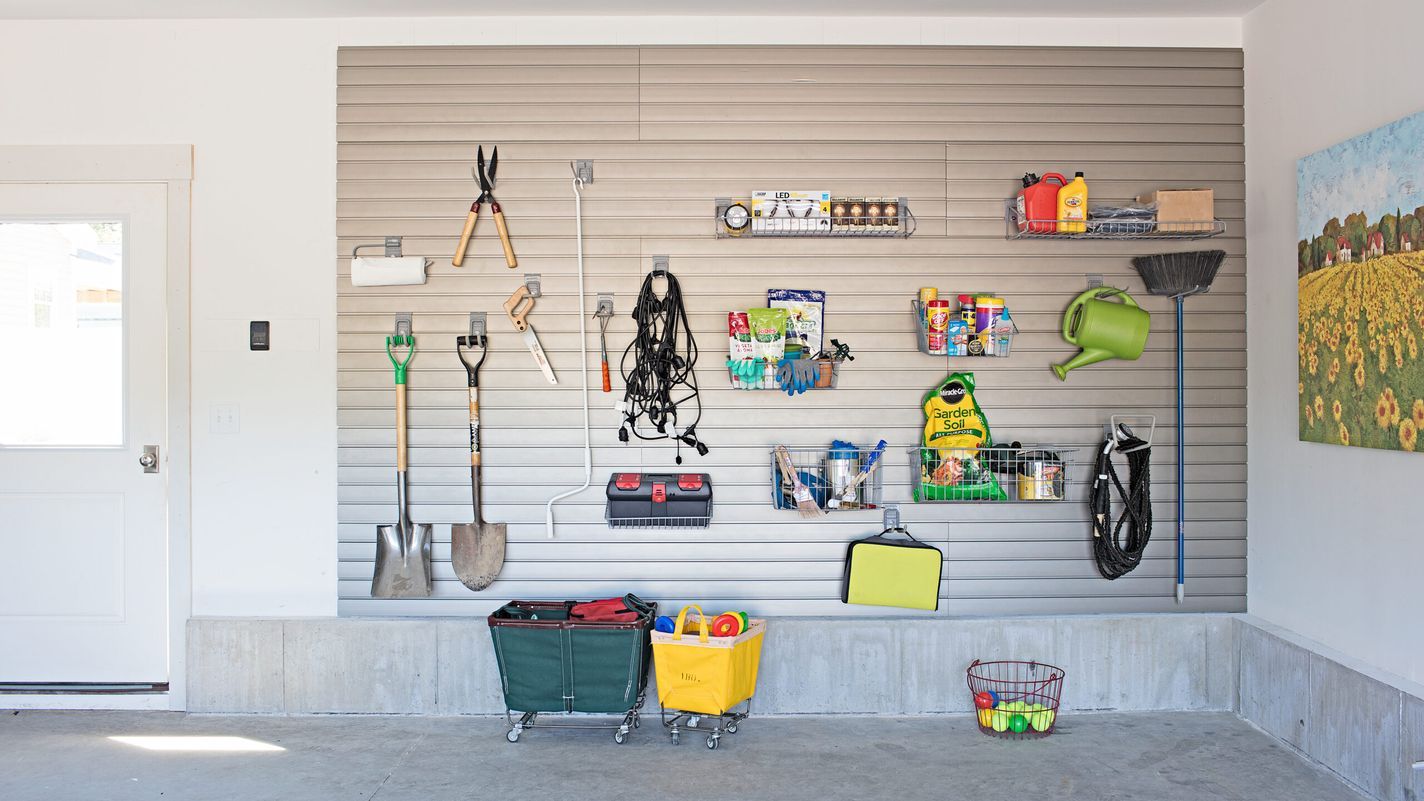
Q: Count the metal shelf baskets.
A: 7